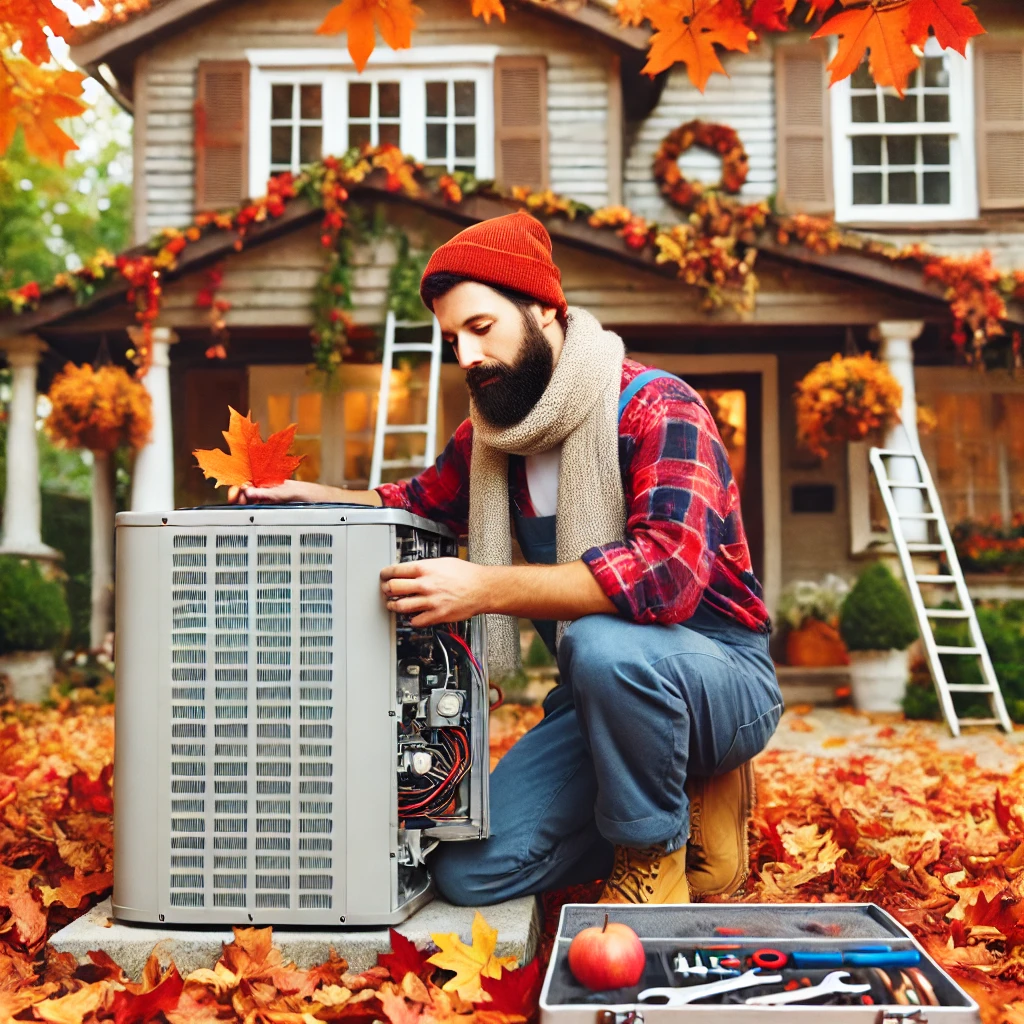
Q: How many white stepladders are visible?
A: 2